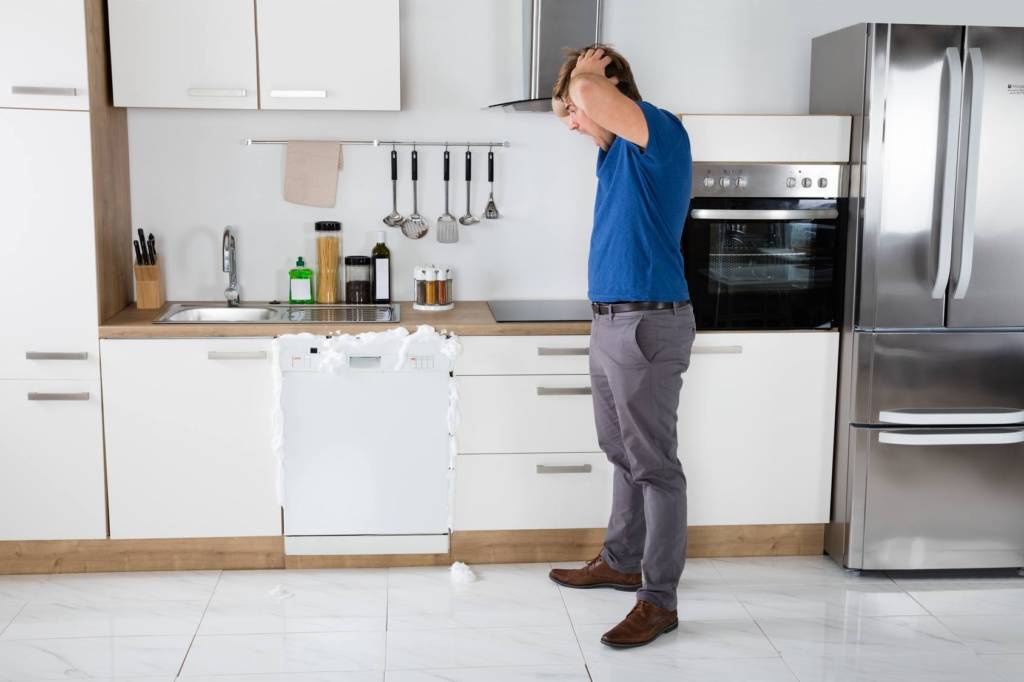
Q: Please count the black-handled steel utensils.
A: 5